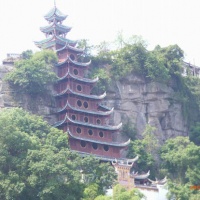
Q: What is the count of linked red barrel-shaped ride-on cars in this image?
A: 0